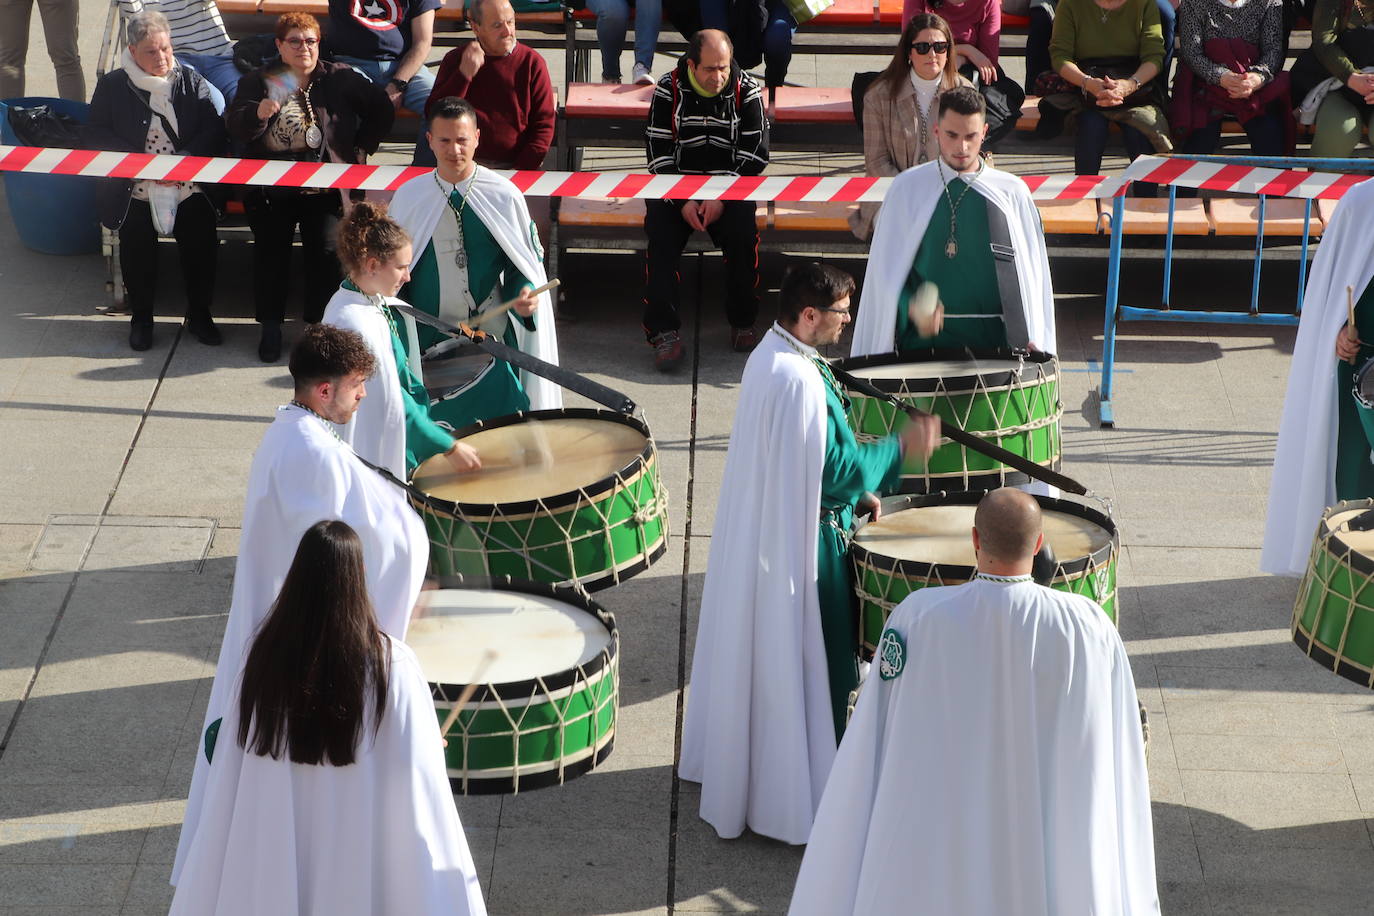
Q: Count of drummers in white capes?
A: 8